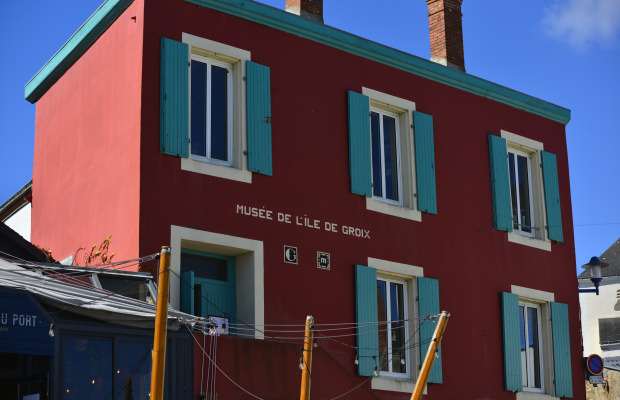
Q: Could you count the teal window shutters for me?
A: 10